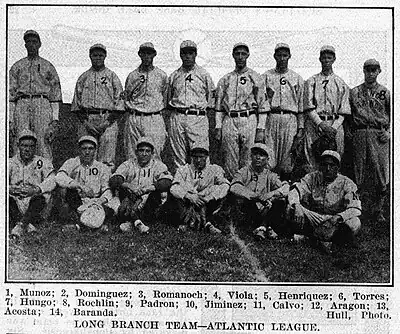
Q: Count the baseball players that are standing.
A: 8